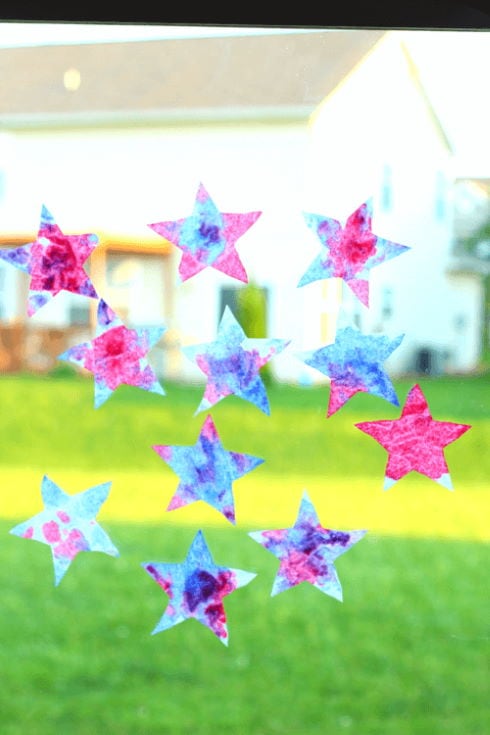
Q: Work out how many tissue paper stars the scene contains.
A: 11